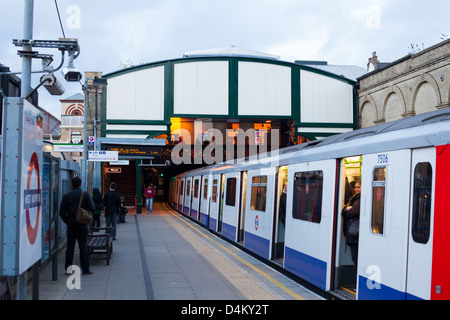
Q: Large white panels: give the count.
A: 4